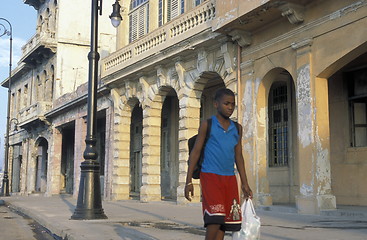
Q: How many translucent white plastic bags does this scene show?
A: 1